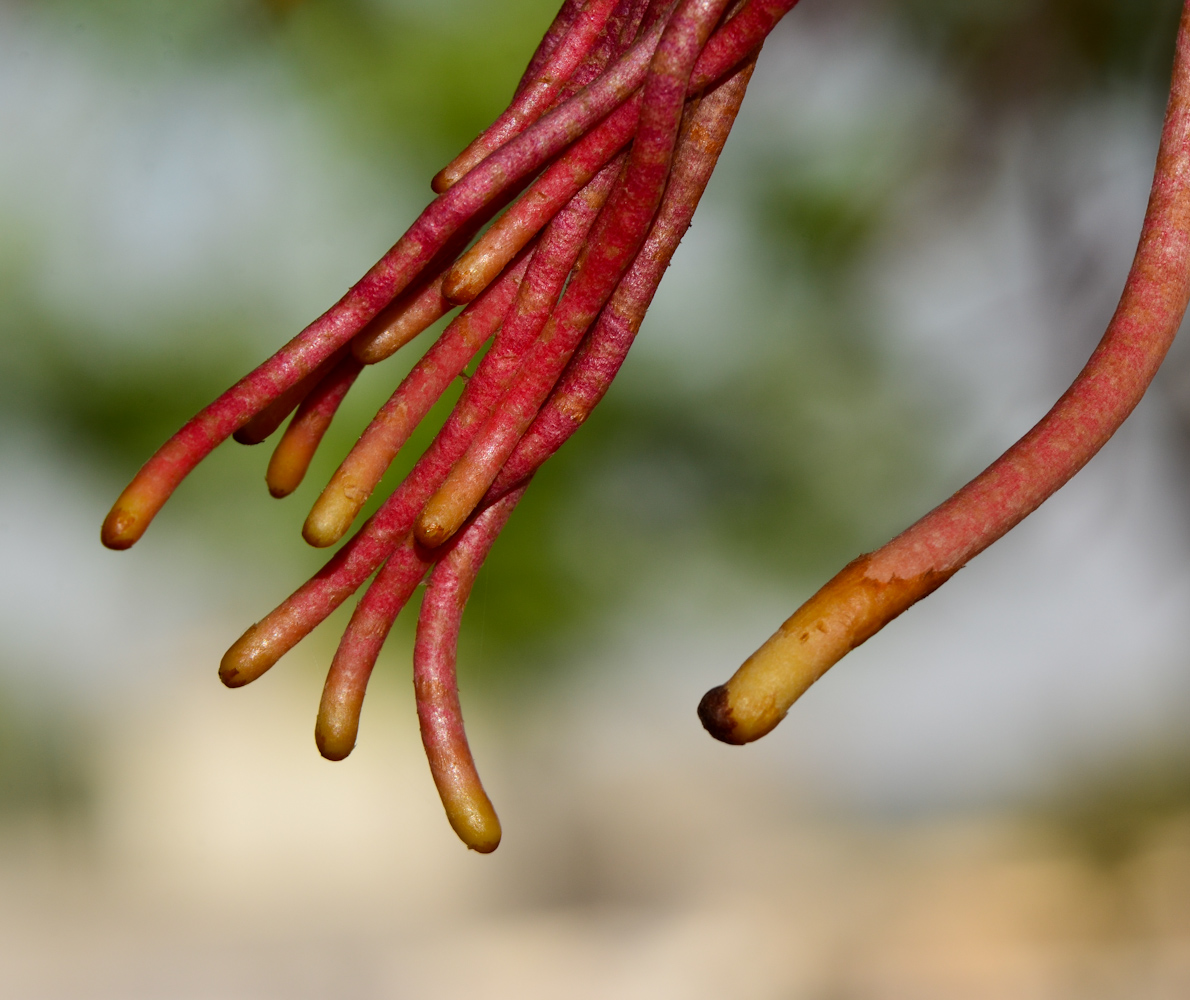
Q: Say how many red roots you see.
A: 12